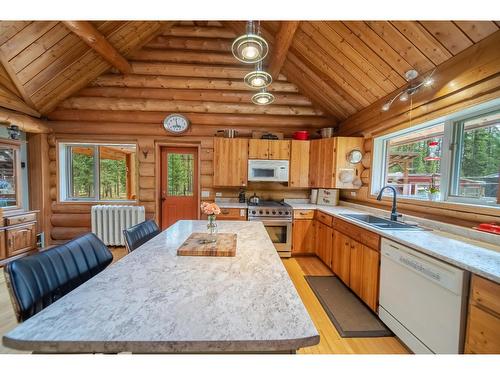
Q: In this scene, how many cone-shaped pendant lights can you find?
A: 3